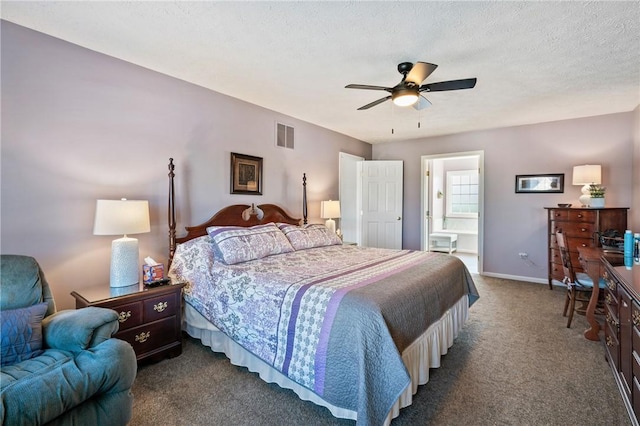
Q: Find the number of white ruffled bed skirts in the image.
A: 1